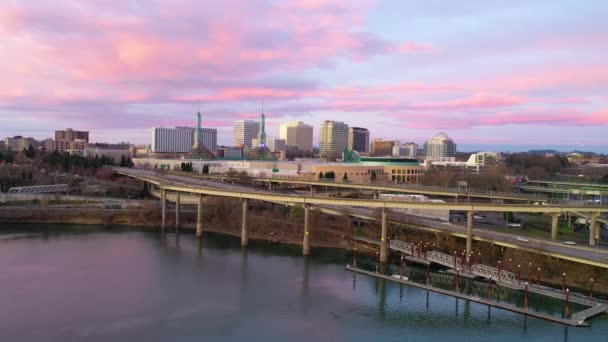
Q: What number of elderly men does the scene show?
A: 0